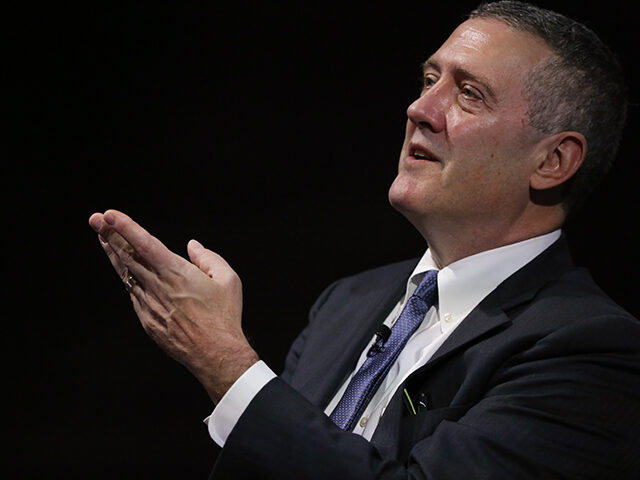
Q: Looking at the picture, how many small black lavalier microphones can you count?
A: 1